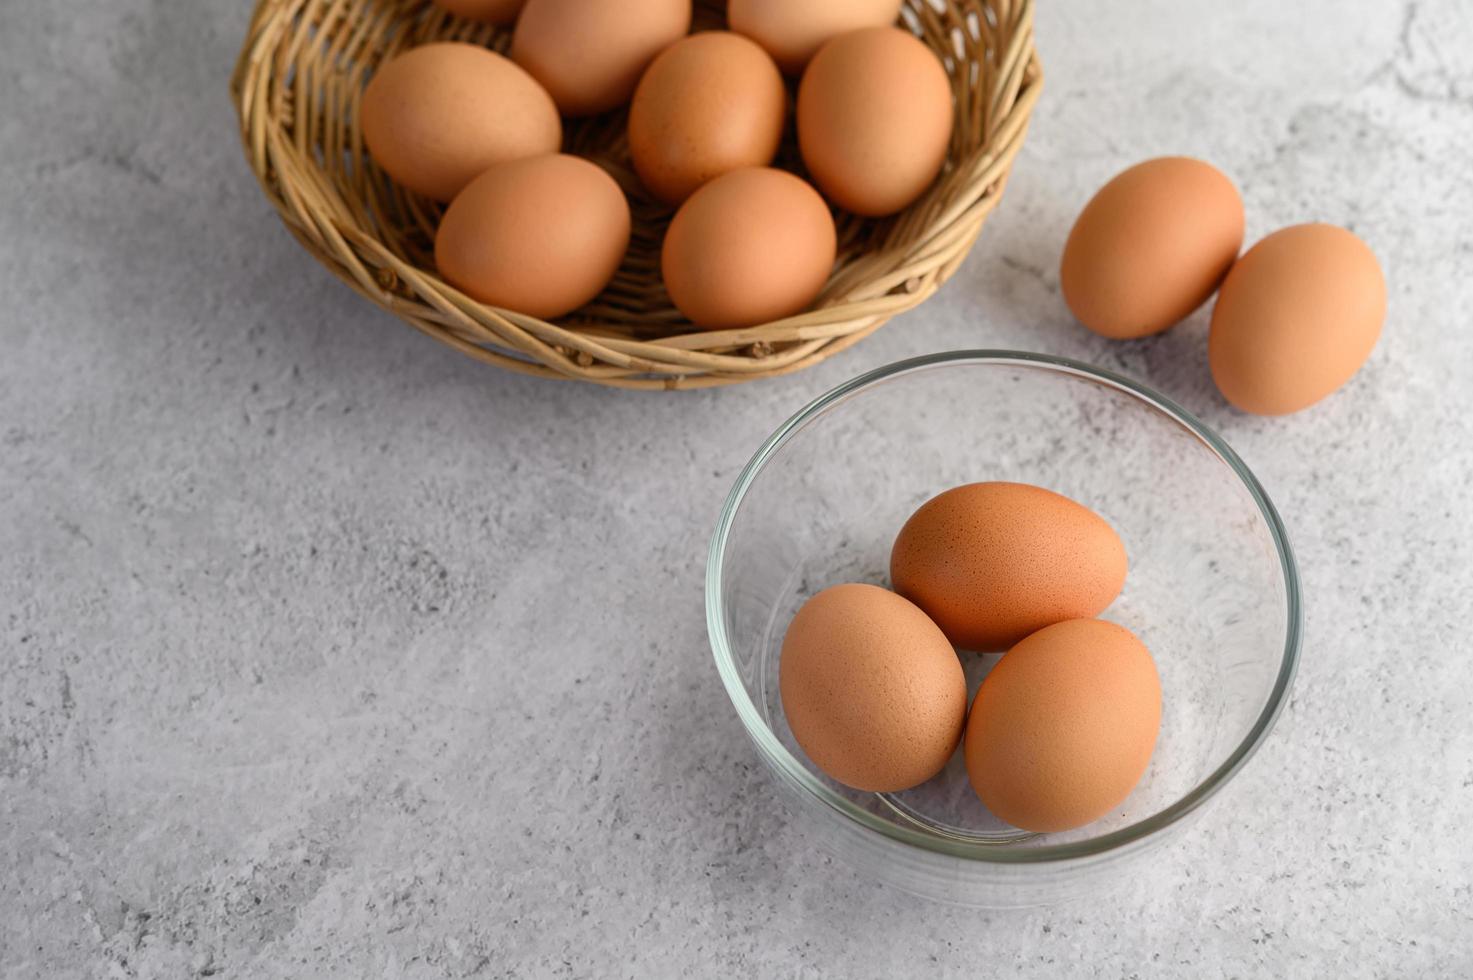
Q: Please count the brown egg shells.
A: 13